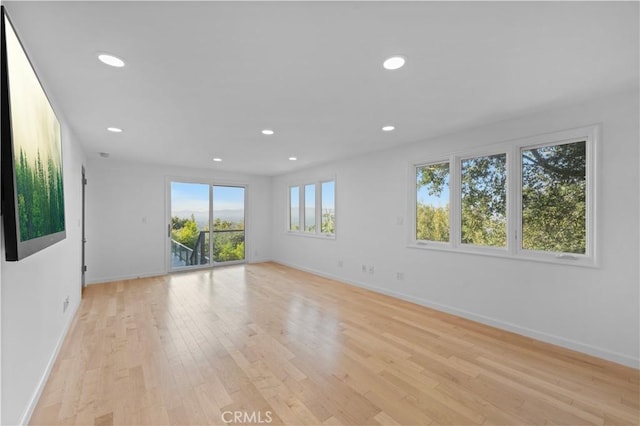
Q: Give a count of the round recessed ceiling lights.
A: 7